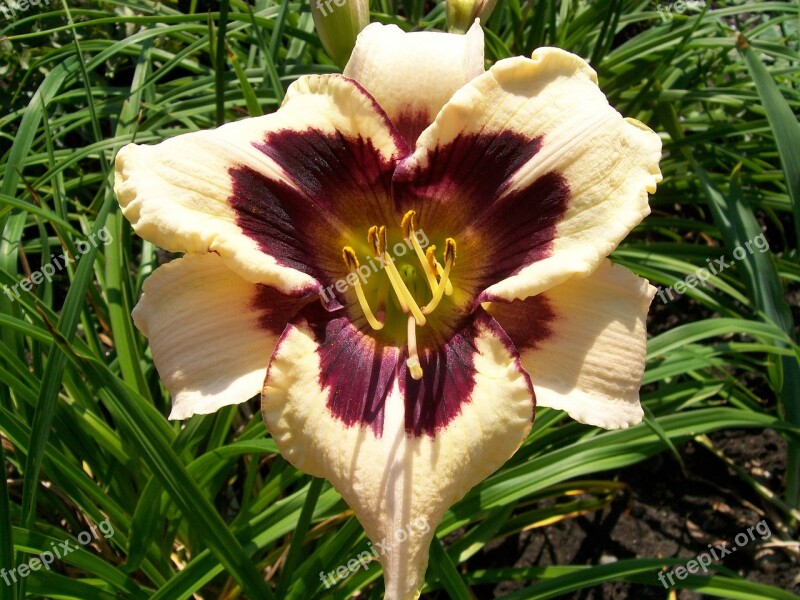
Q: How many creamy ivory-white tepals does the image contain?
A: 6